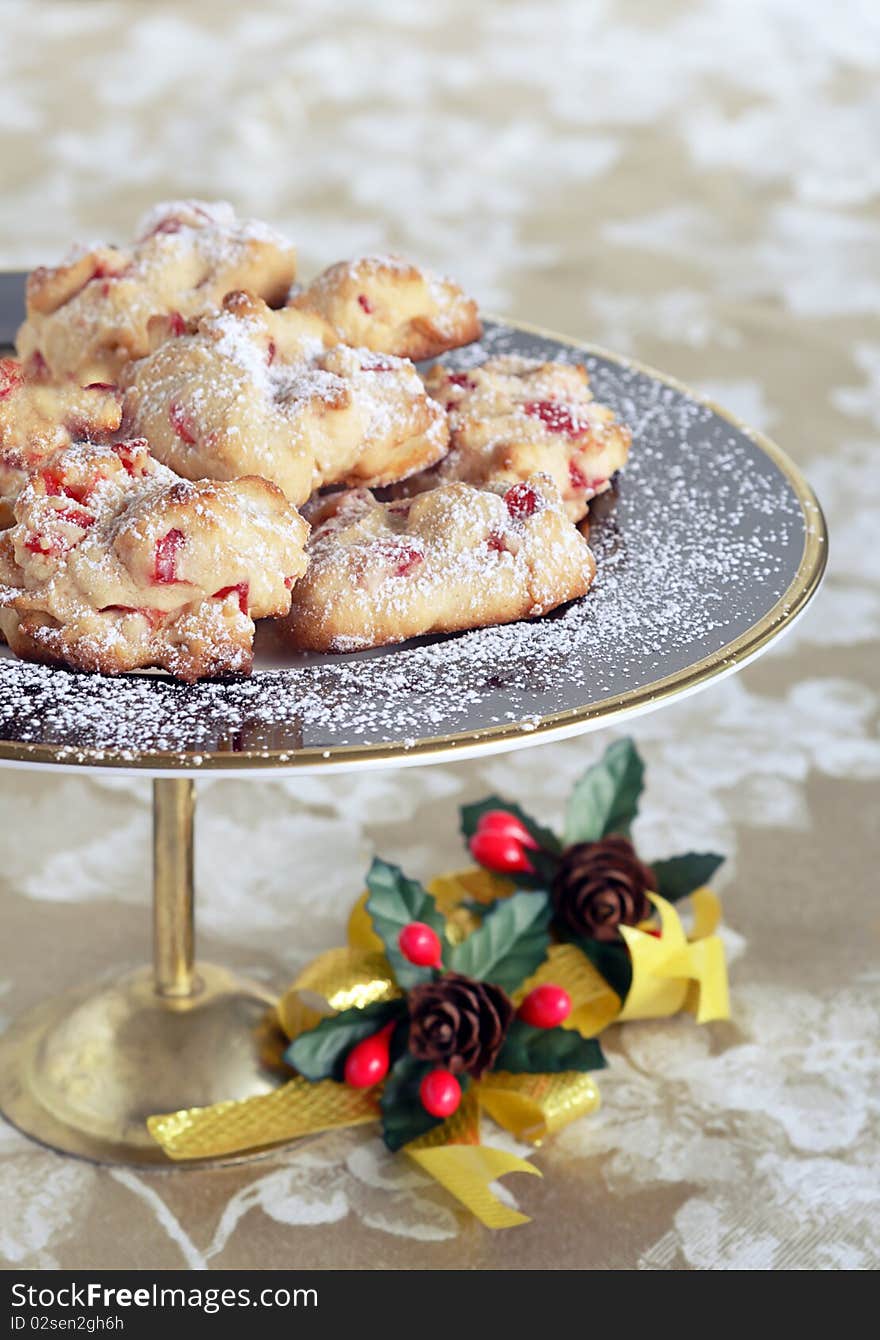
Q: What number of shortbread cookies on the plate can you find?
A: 7